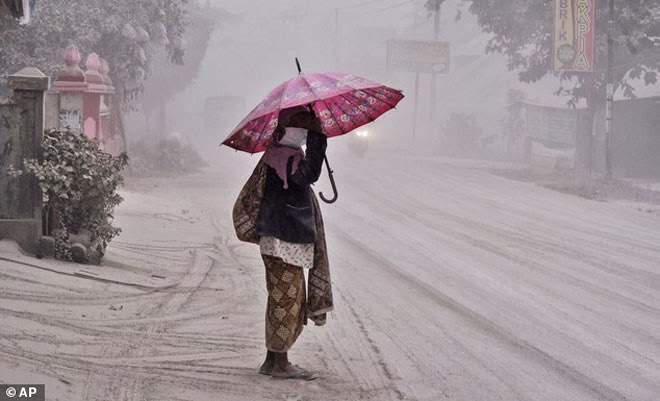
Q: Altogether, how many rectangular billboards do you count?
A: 2